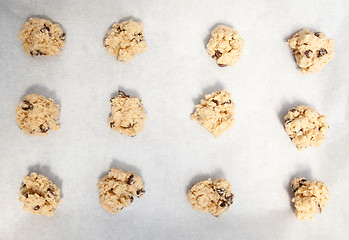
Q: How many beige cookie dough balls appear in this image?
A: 12